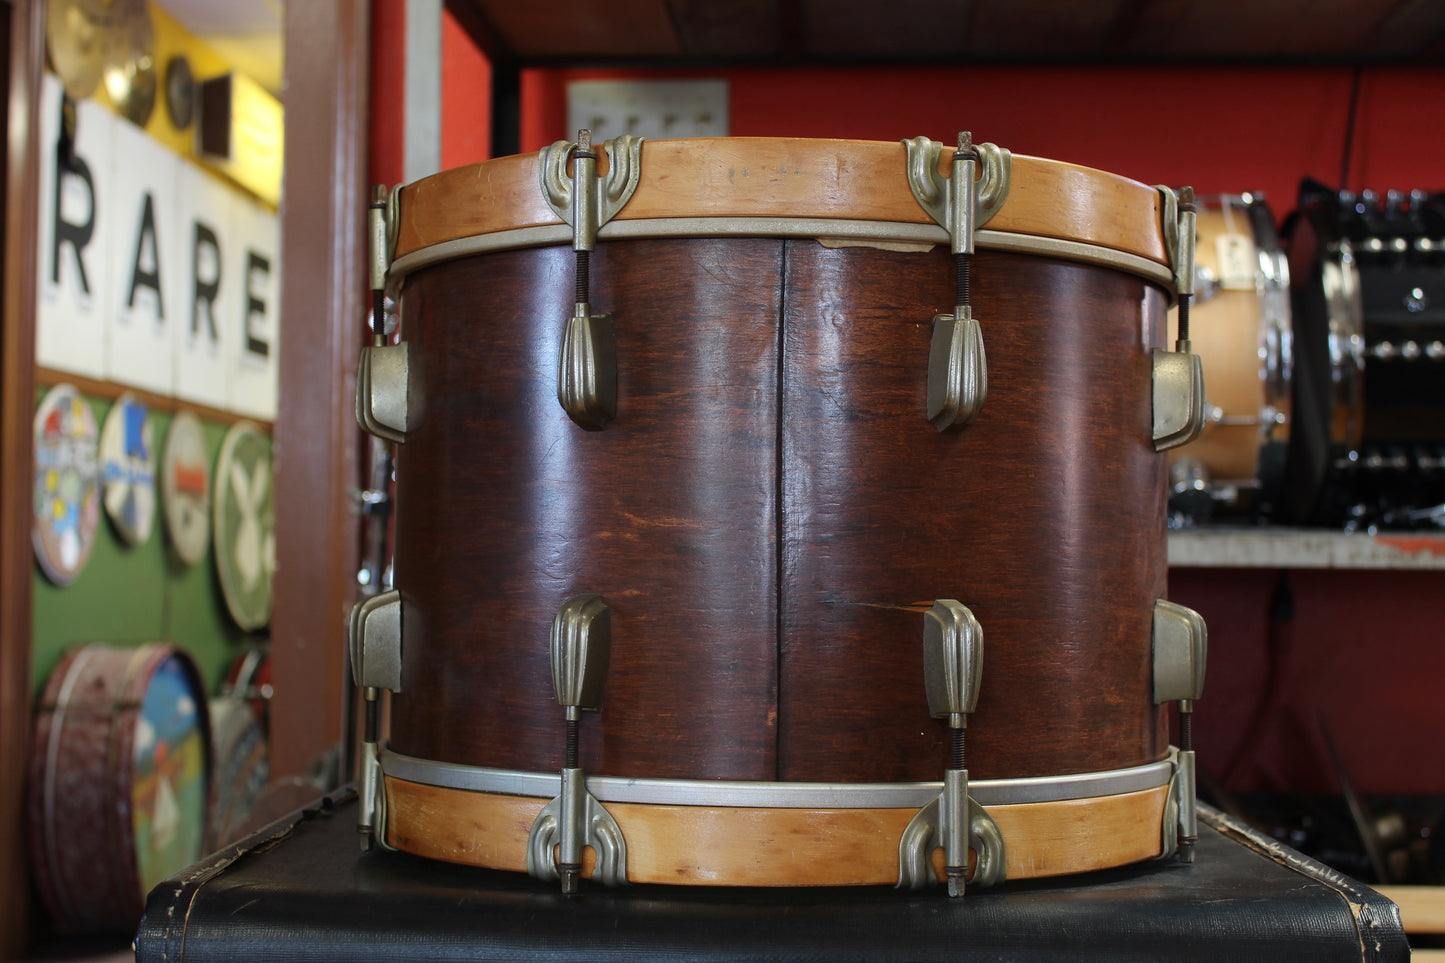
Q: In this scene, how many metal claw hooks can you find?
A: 8